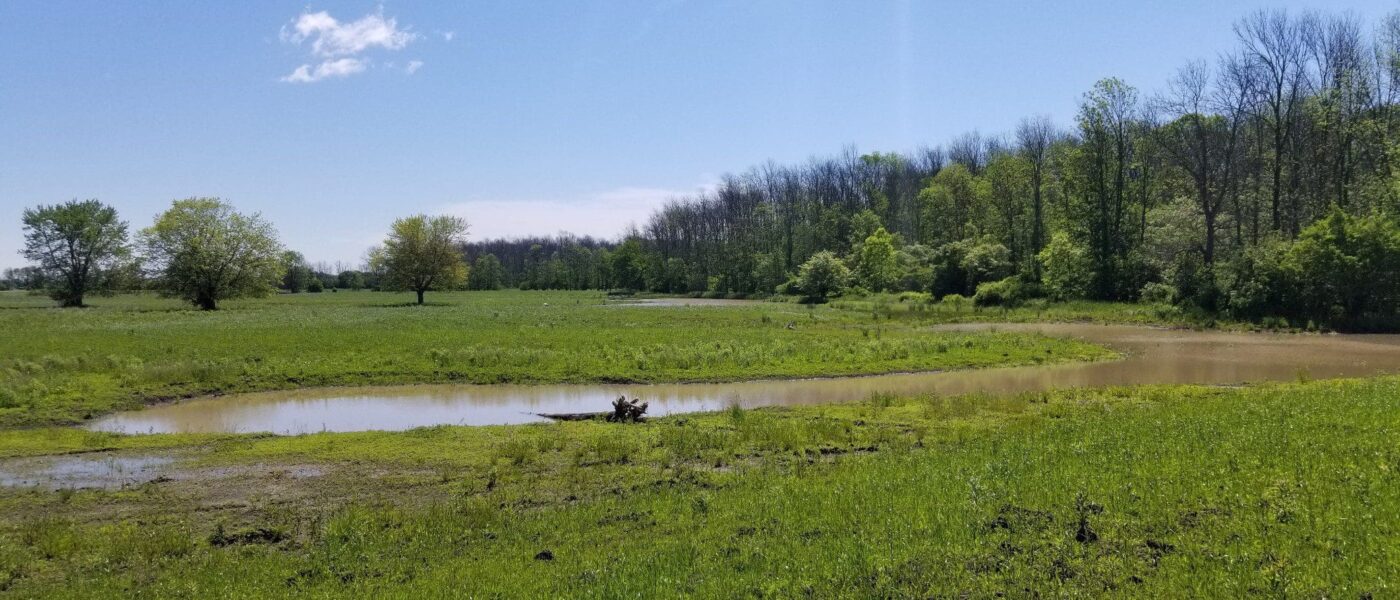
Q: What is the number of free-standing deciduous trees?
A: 3